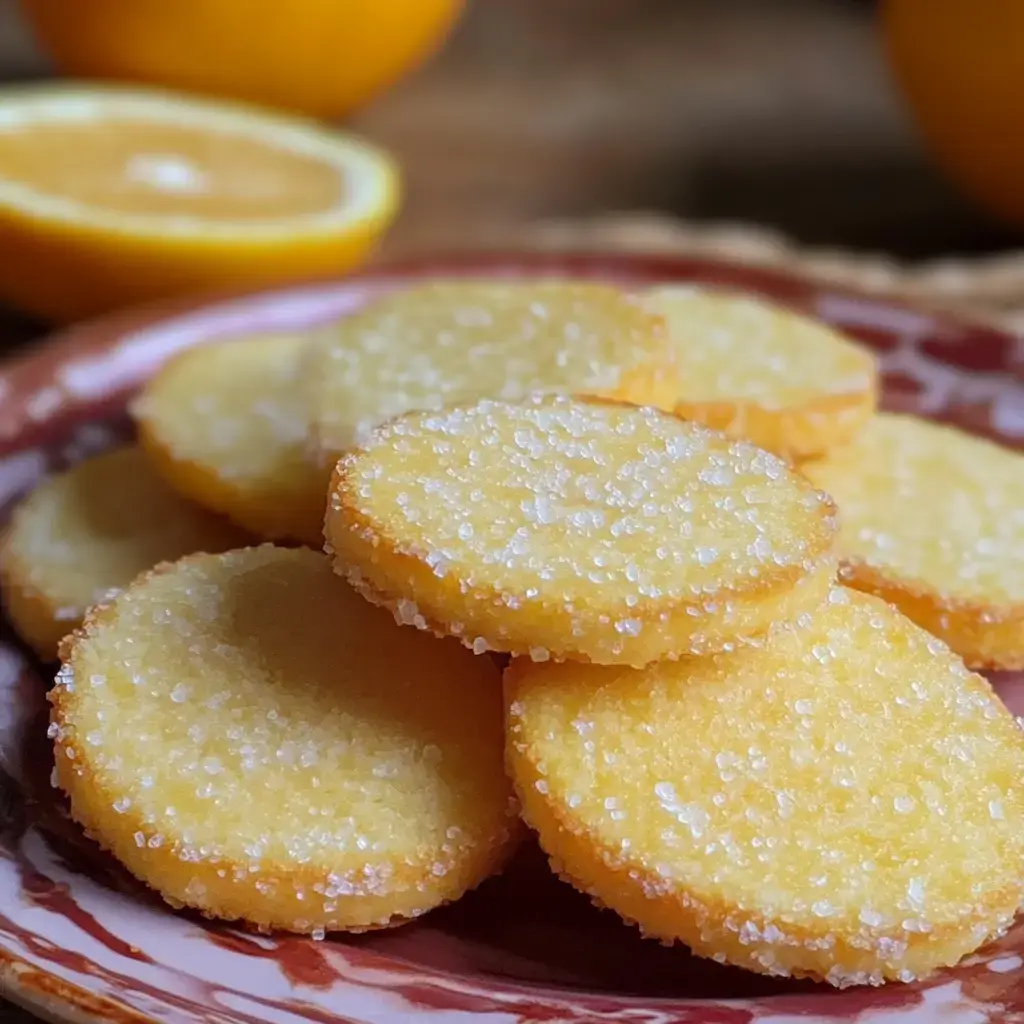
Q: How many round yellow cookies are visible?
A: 8